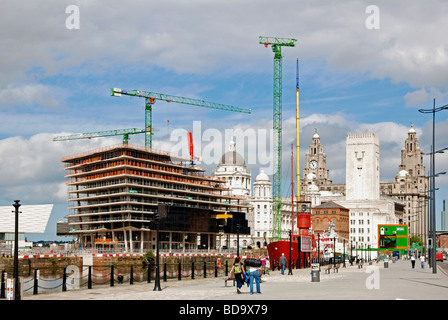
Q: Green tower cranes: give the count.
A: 3